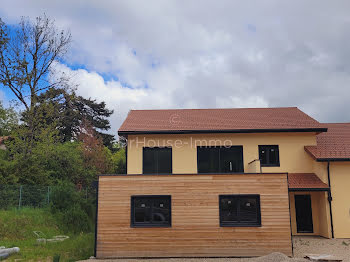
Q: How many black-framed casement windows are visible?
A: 3